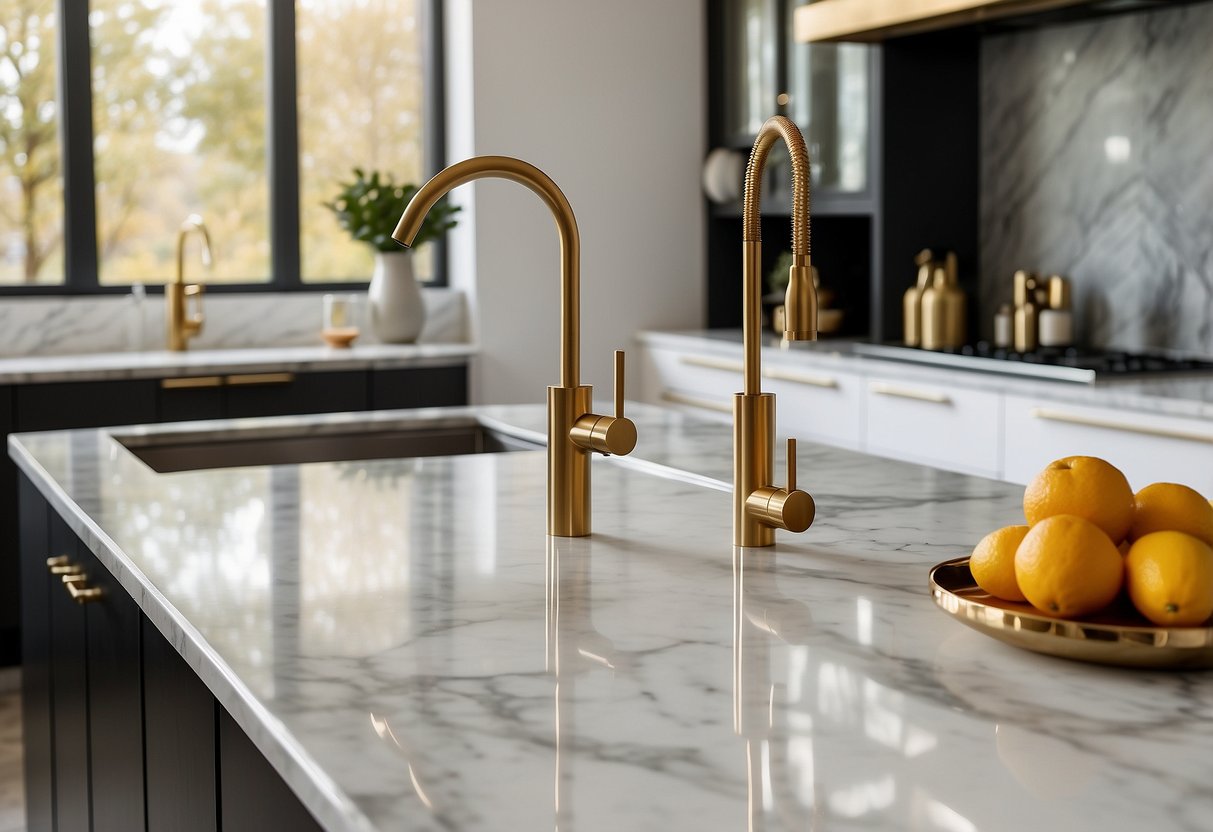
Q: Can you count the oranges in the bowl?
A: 5